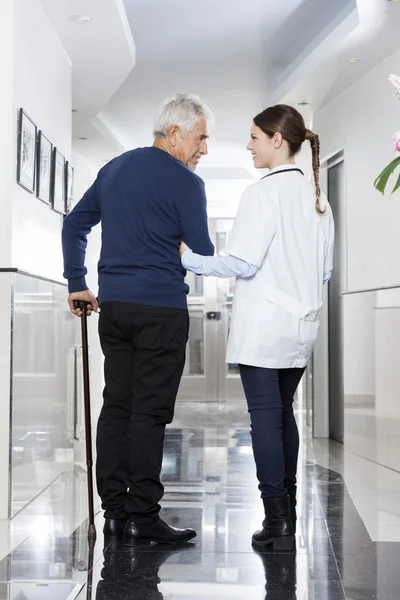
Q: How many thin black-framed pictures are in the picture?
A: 4